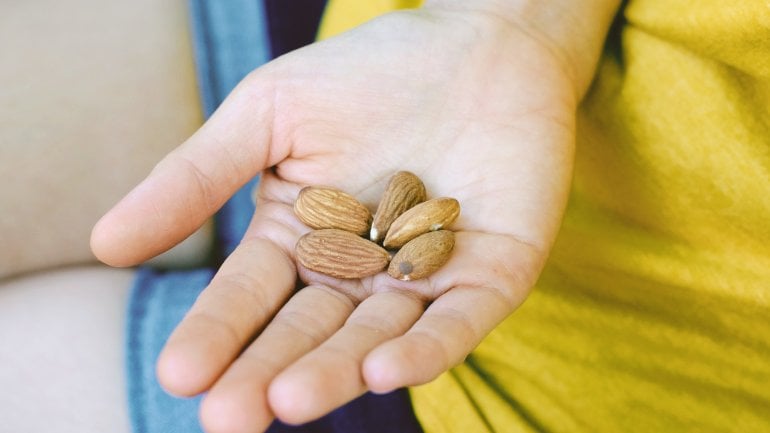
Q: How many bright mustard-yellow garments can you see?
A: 1